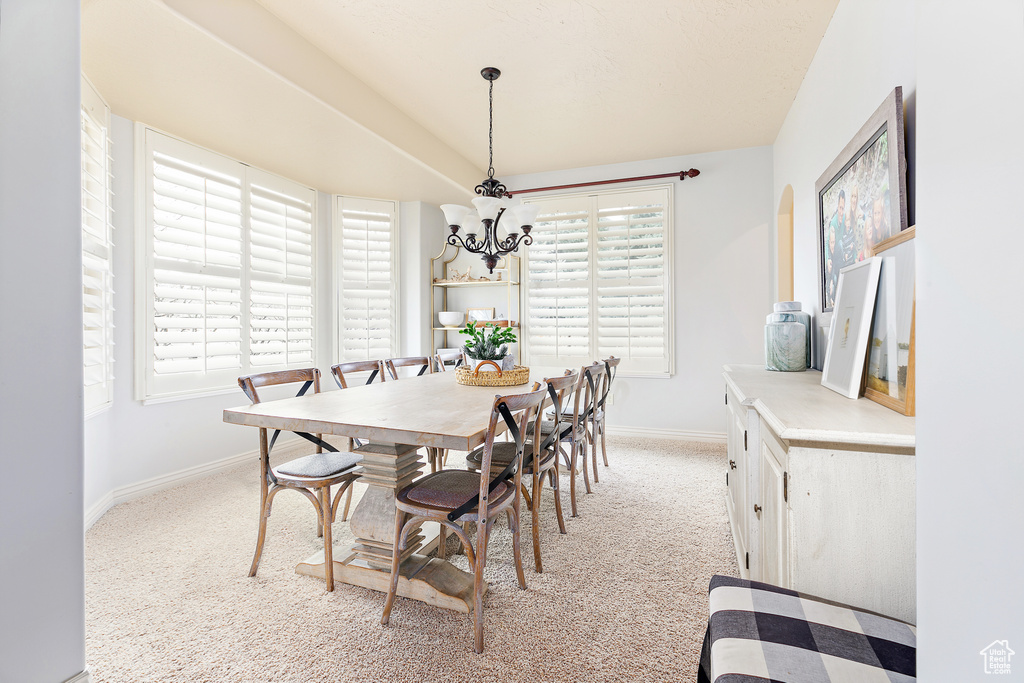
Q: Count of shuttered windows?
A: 4